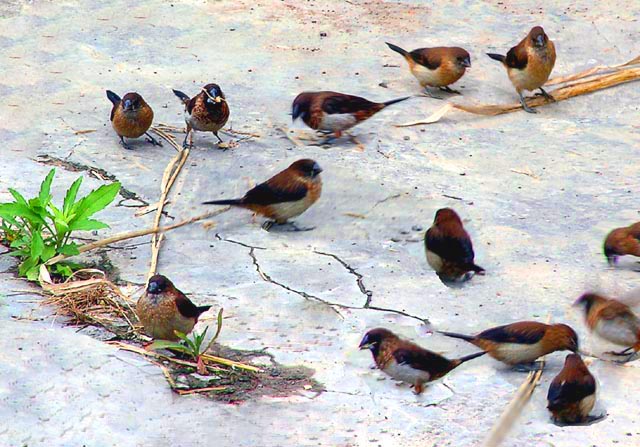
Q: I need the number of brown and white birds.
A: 13